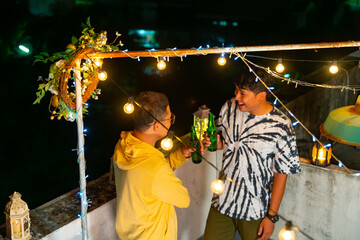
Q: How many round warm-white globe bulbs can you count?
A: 10